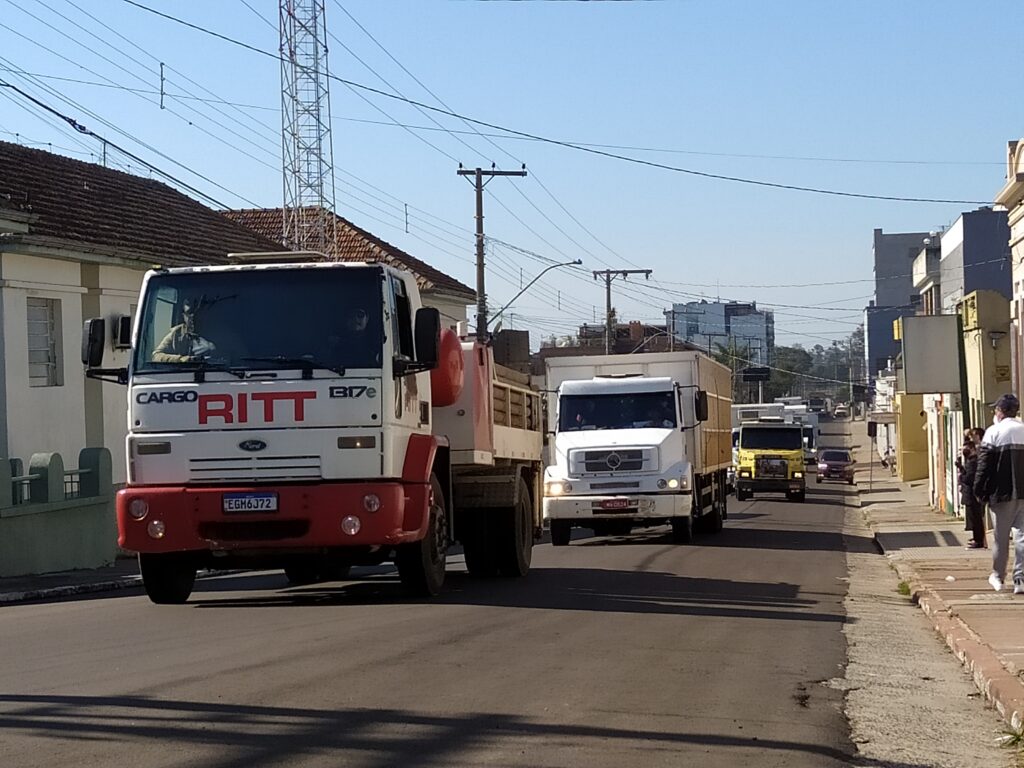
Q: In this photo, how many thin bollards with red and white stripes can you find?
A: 0